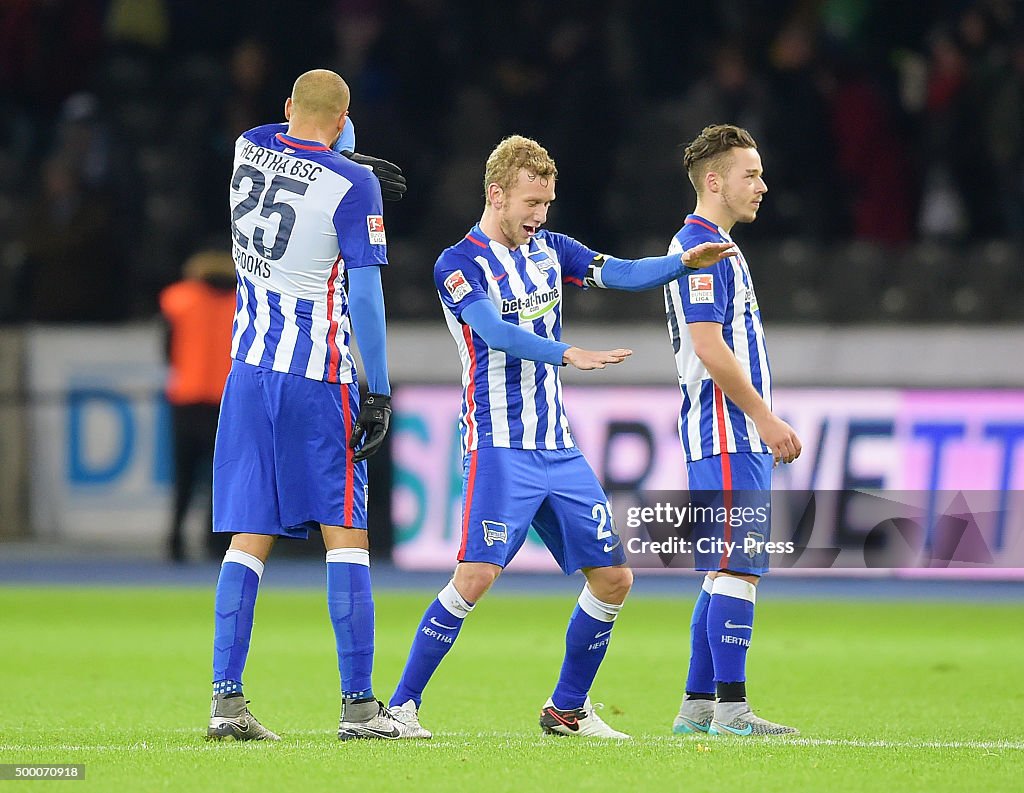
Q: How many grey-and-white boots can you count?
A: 2